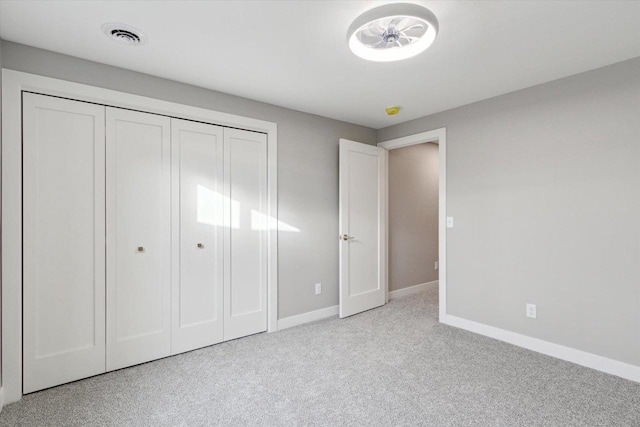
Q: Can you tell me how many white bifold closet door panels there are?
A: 4